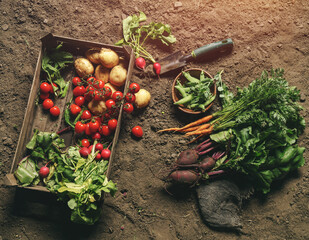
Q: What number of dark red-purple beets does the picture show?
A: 3